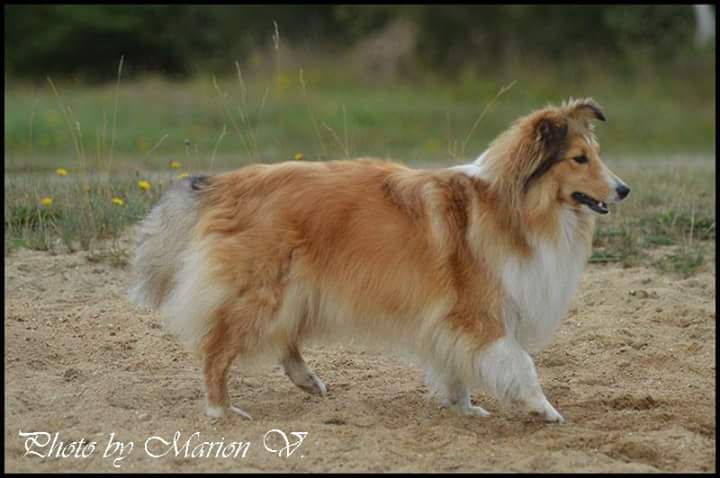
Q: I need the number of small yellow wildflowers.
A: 7